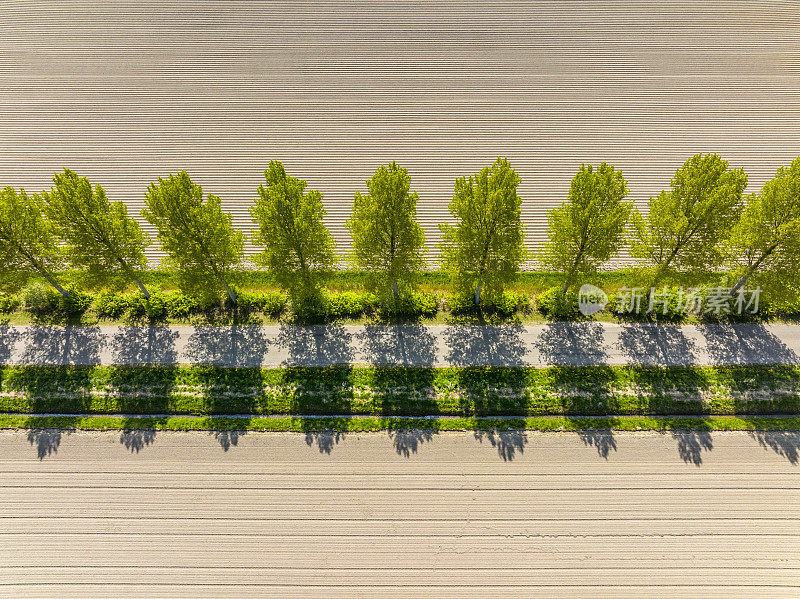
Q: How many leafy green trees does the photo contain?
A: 9